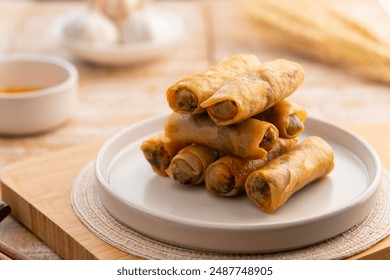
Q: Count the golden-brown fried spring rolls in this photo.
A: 8